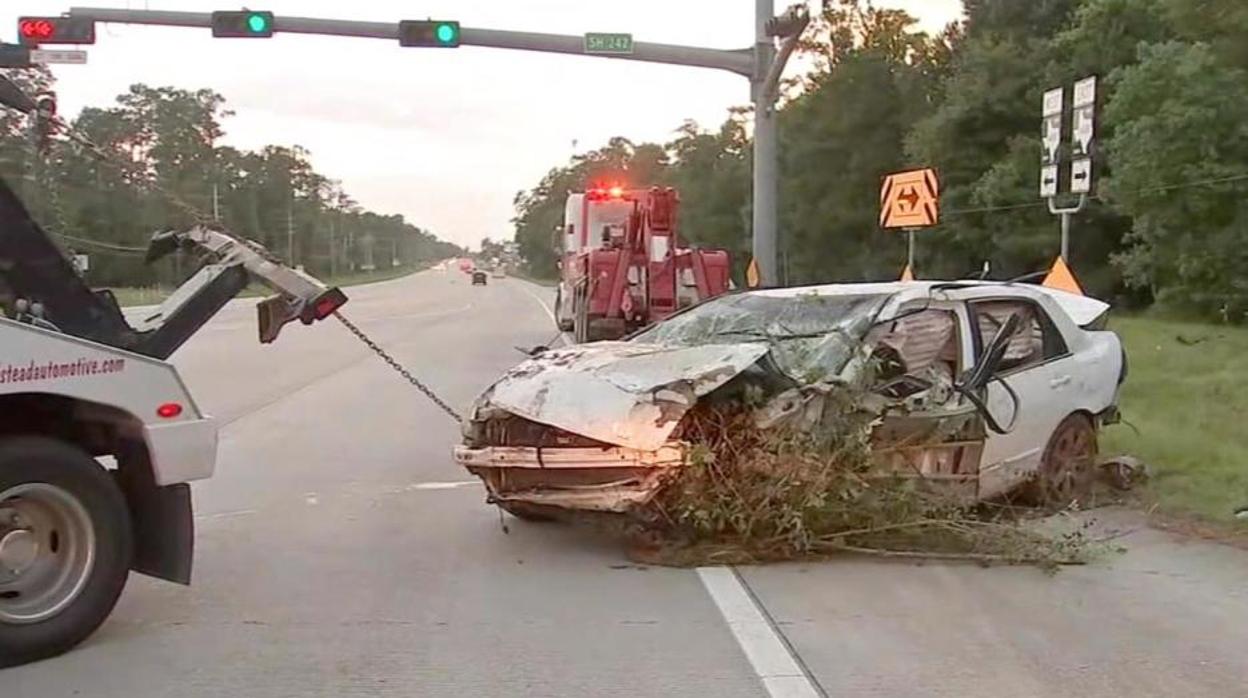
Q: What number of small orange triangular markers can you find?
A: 3